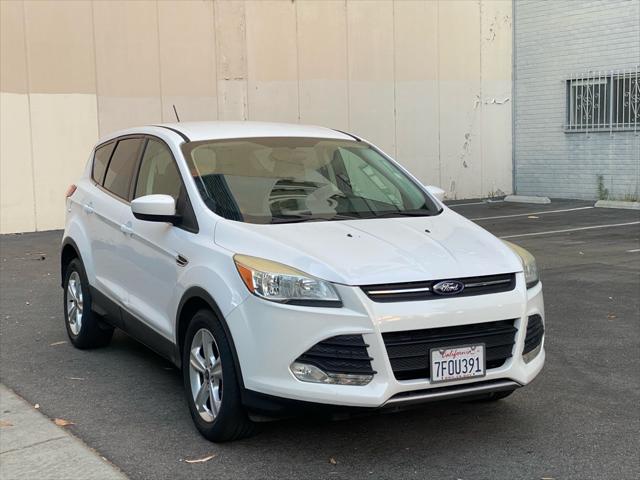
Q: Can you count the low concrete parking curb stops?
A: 2